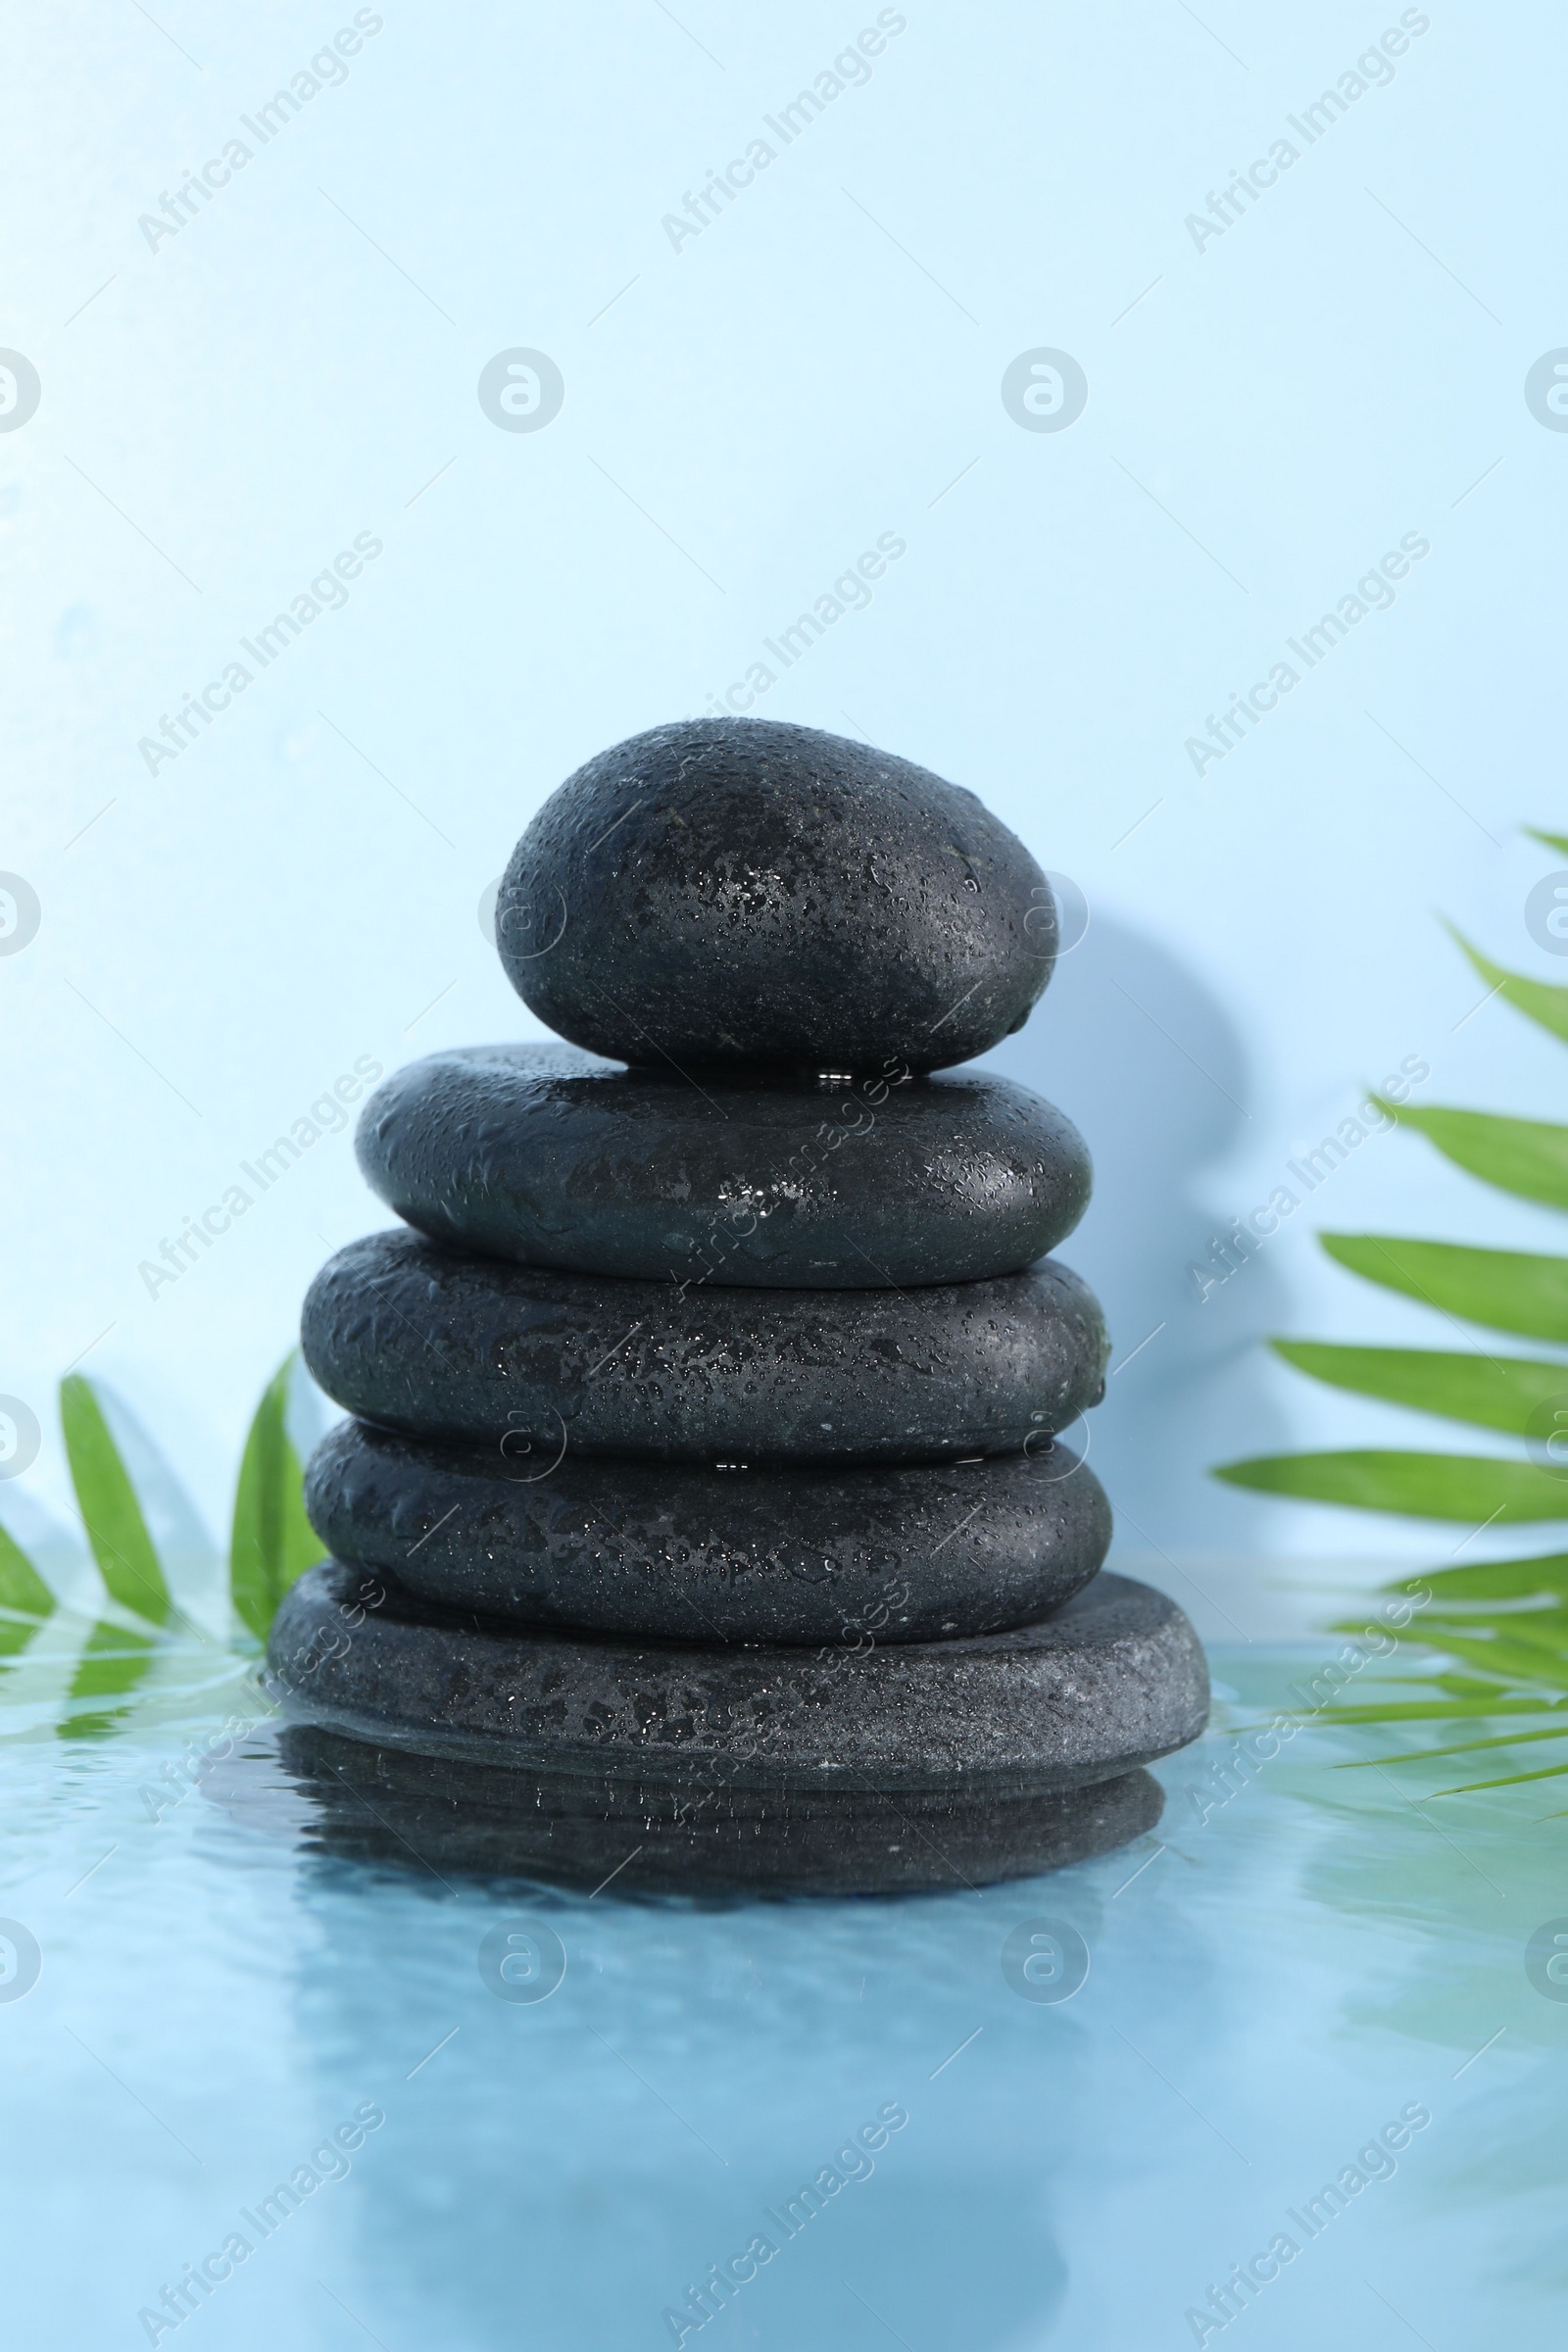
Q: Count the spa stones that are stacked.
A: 5